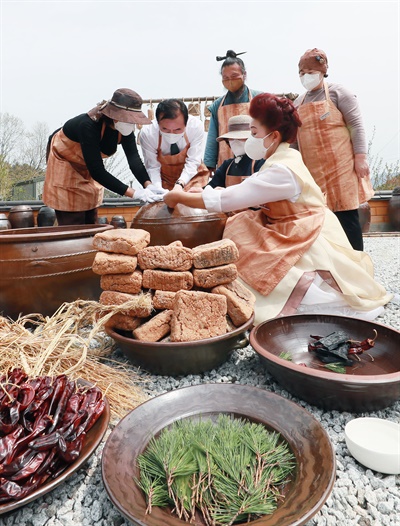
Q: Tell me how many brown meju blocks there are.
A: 14